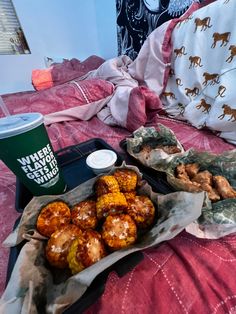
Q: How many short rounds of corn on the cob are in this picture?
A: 9